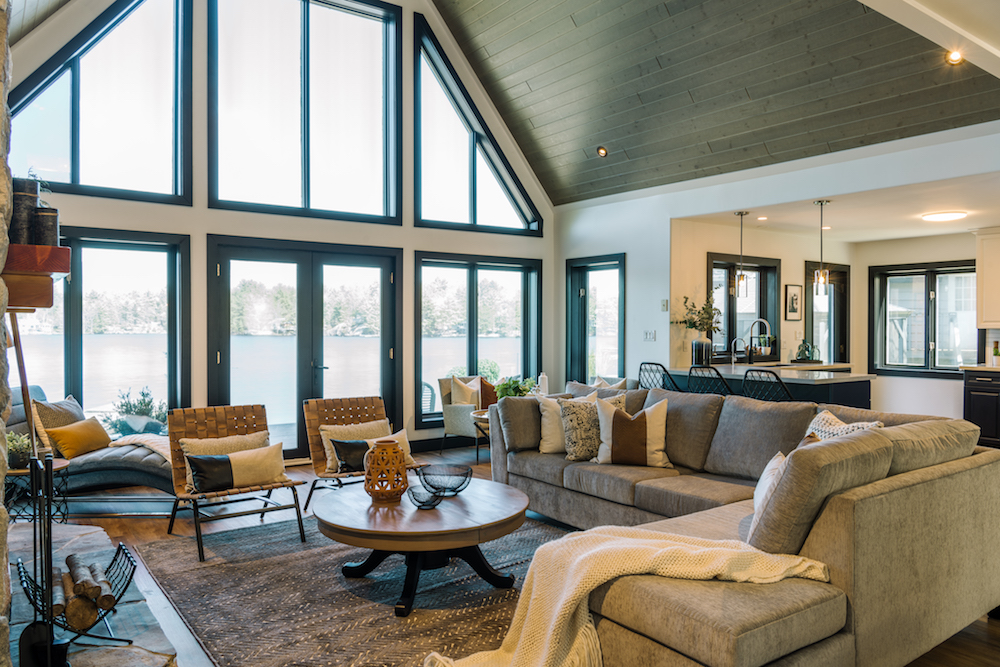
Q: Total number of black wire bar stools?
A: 3